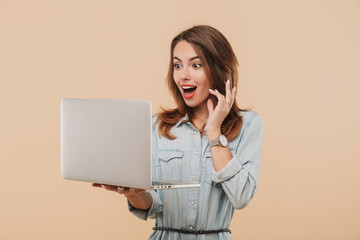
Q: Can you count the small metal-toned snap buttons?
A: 6